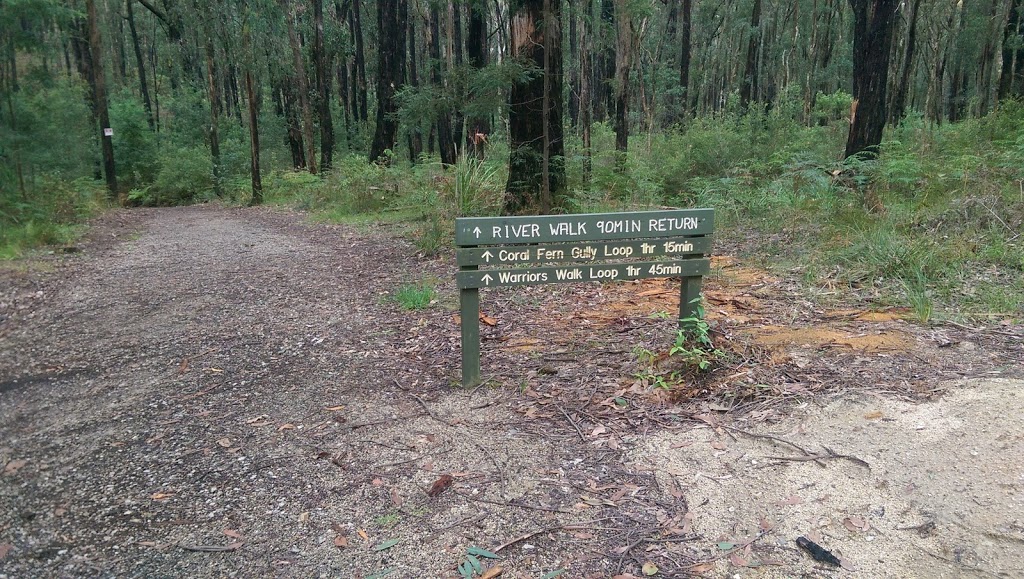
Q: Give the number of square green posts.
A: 2